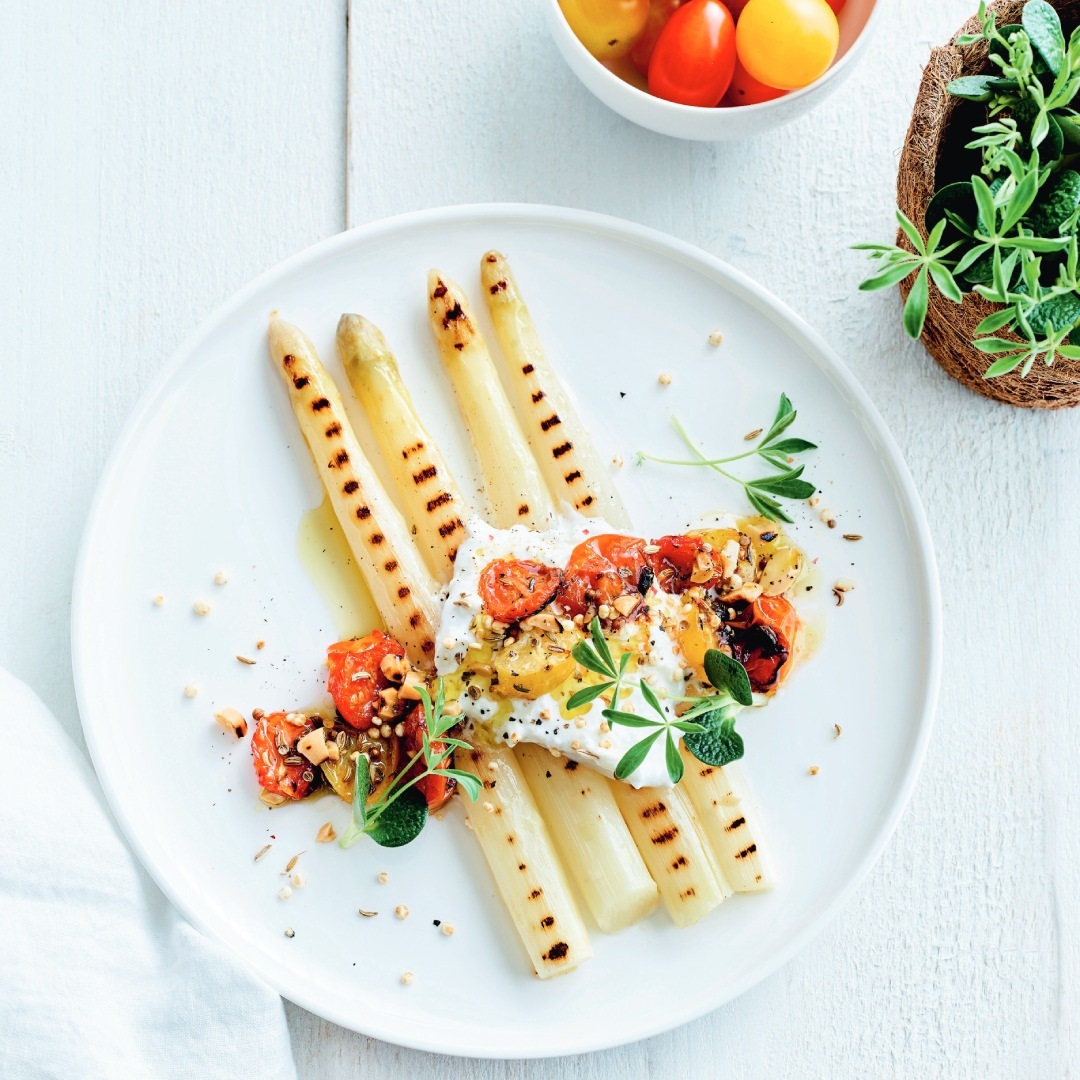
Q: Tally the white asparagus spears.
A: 4